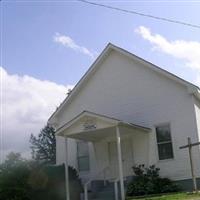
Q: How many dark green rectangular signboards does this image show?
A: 0